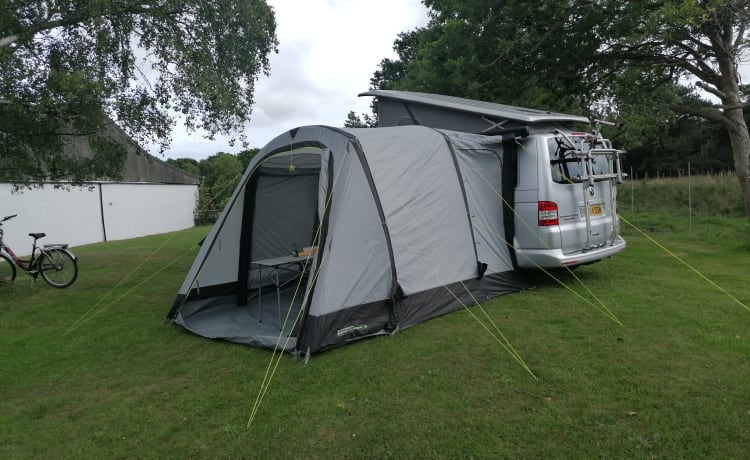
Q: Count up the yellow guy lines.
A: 9